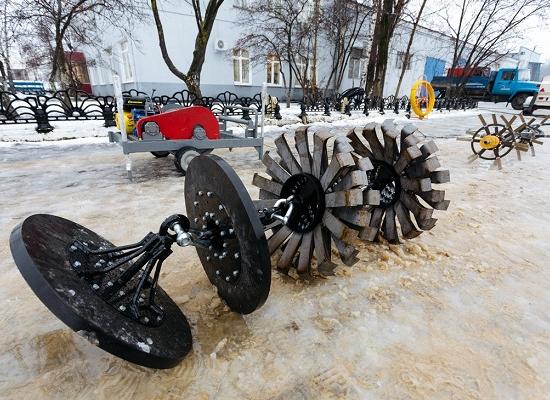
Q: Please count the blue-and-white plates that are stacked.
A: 0